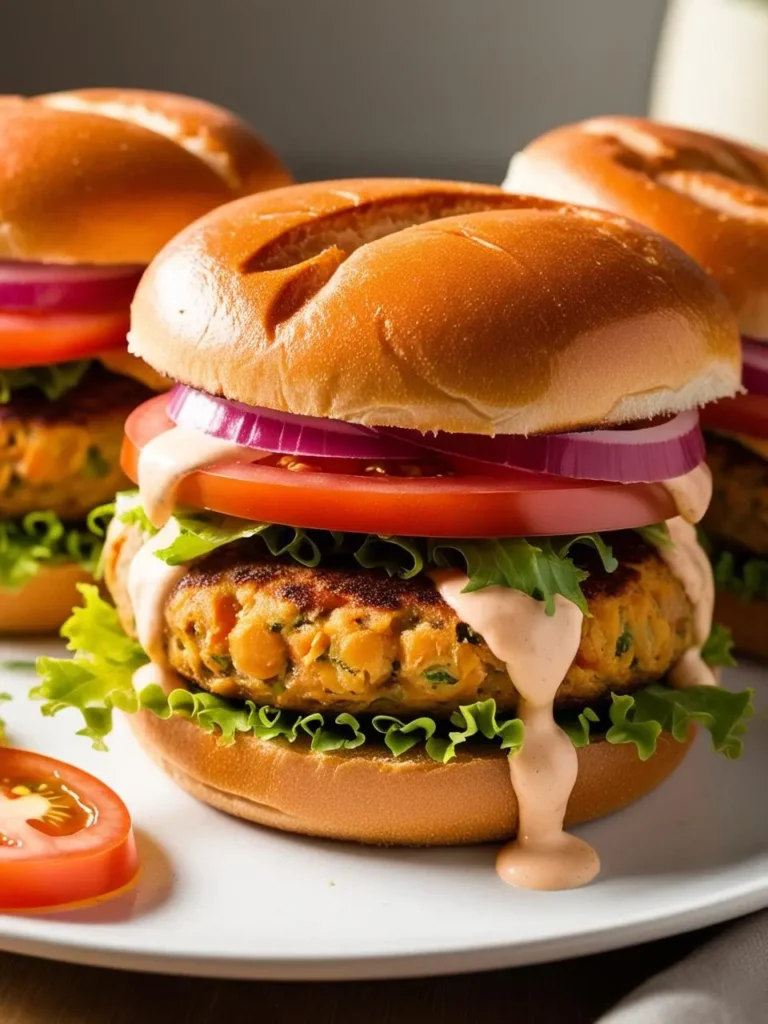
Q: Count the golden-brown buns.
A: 3